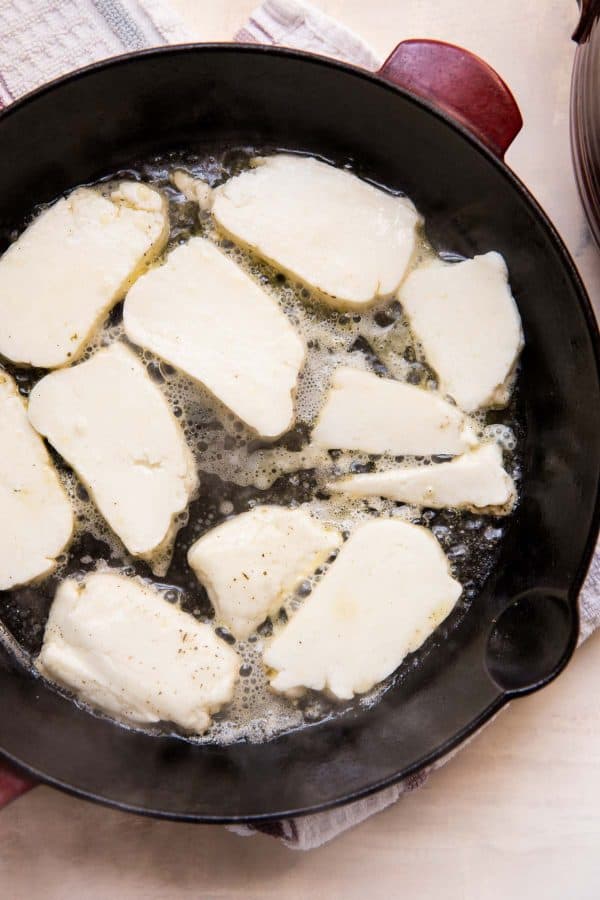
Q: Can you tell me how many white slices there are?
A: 11